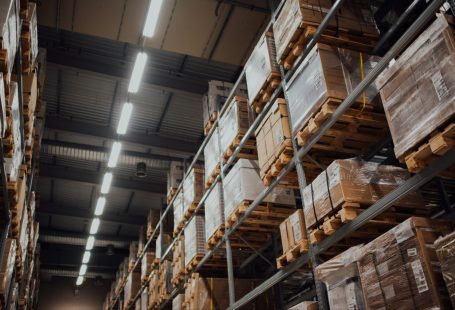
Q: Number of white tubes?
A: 11